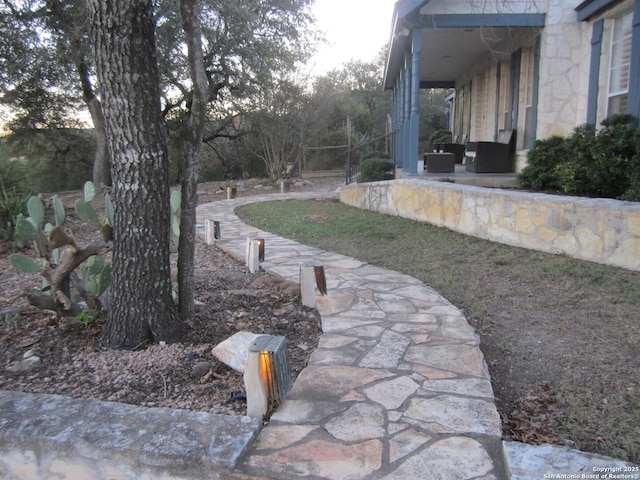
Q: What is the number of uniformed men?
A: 0